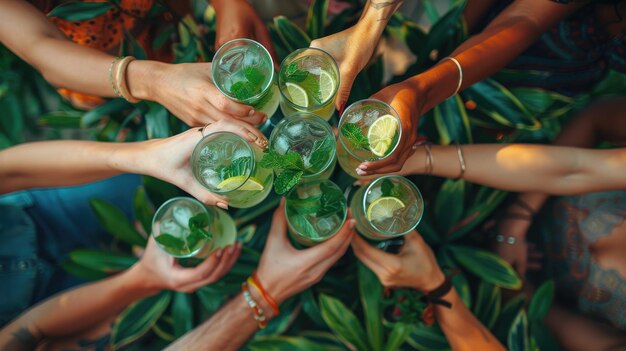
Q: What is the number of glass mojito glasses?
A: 8